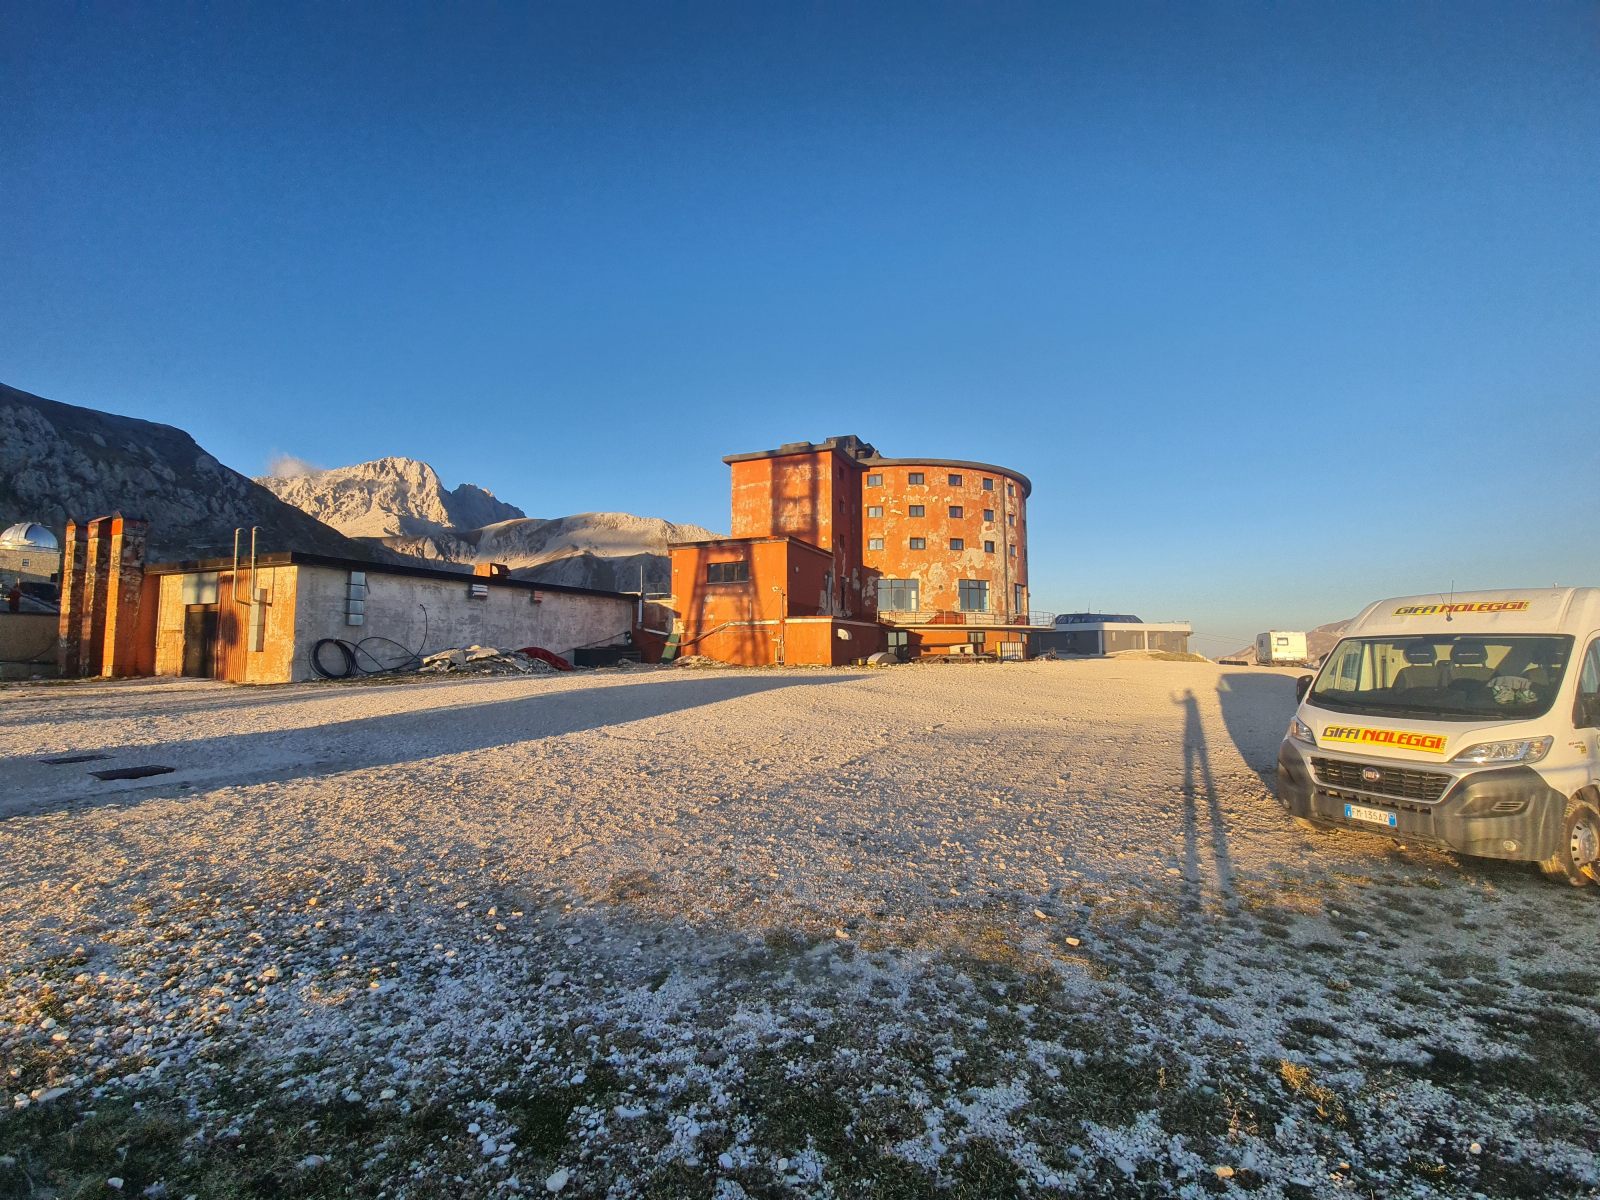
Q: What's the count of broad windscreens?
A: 1